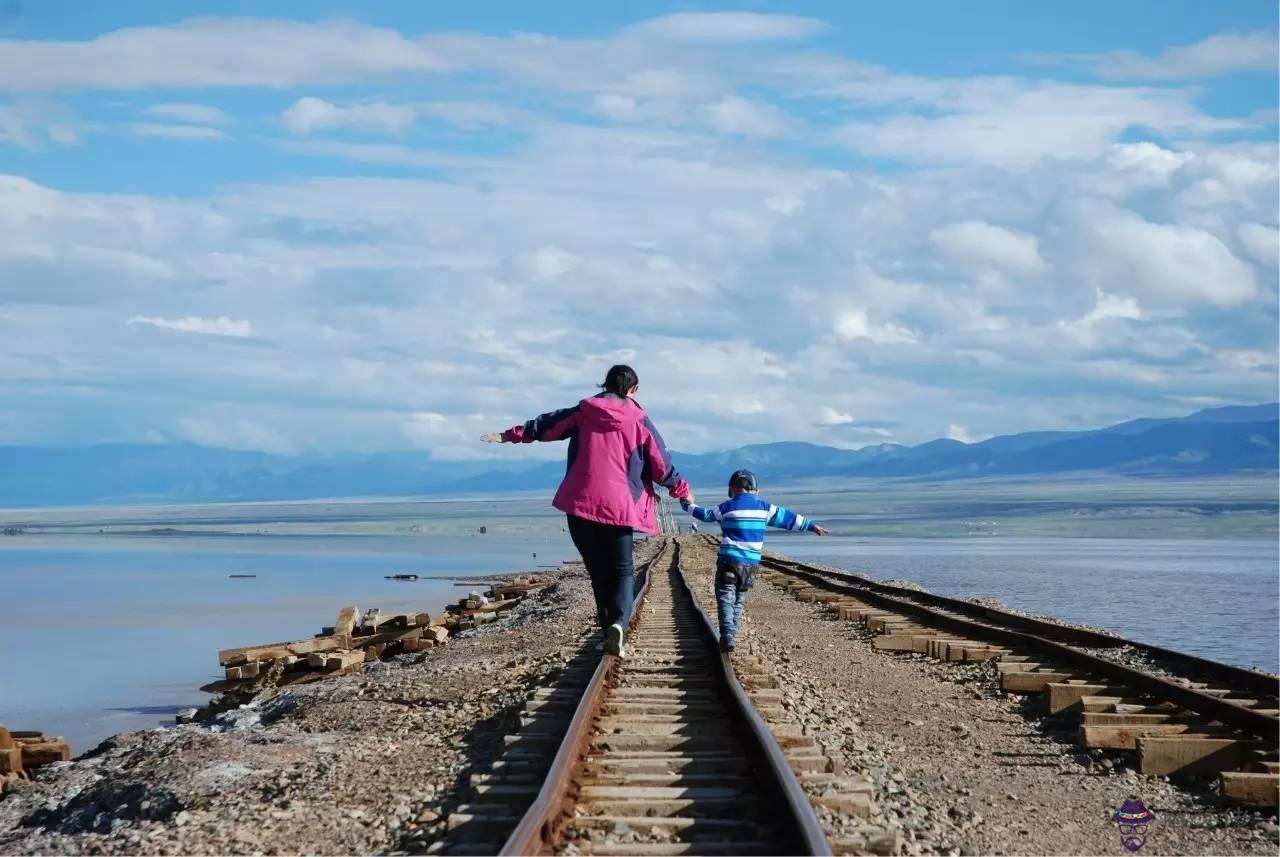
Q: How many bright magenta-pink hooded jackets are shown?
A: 1